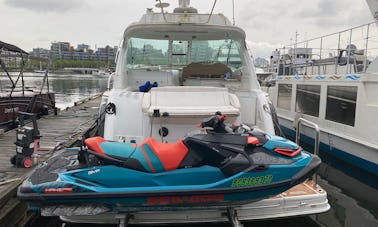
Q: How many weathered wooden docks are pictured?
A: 1